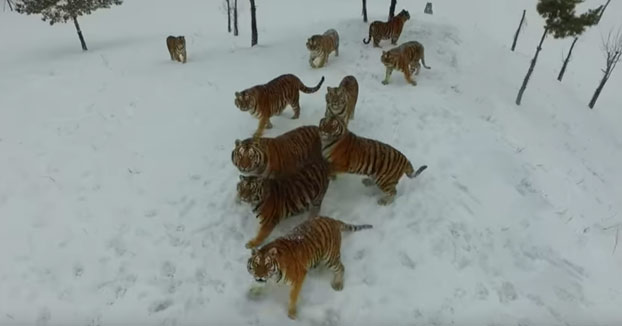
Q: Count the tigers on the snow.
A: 10